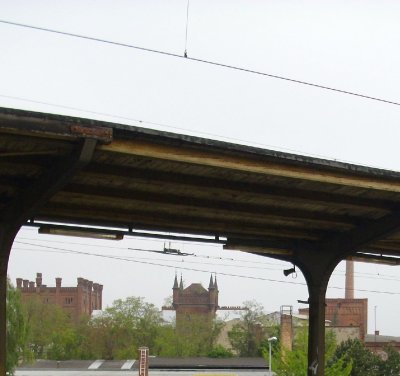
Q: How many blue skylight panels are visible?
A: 0